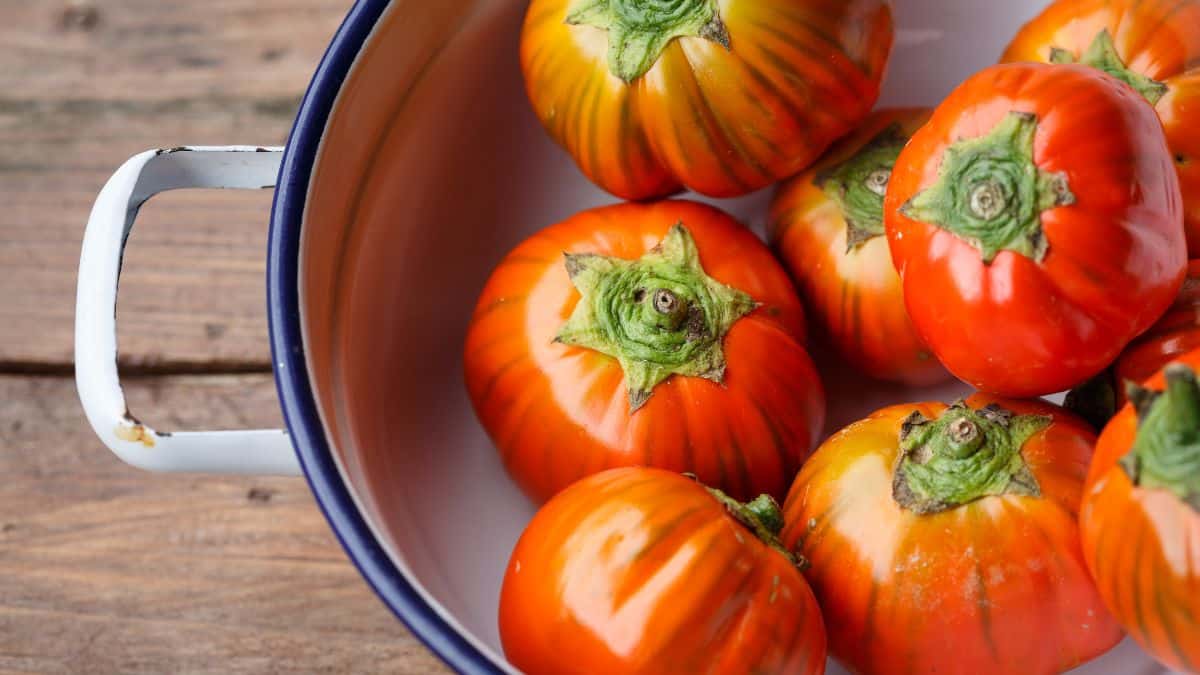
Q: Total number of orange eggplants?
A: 9